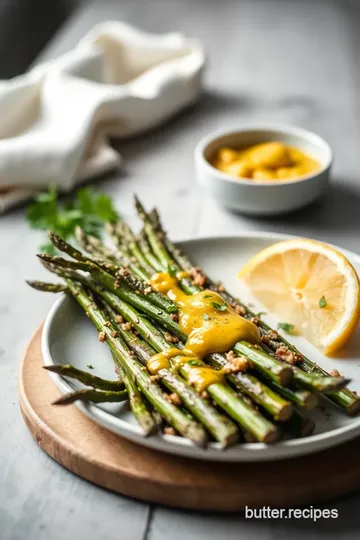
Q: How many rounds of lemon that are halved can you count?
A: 1